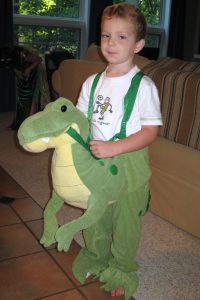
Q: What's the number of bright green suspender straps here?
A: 2